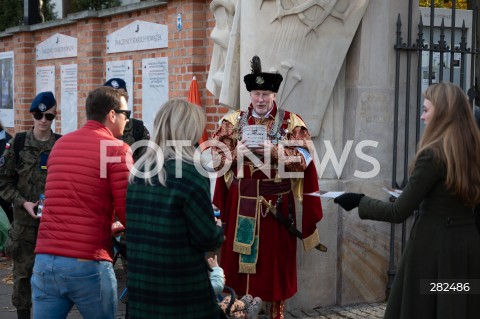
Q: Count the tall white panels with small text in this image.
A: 4